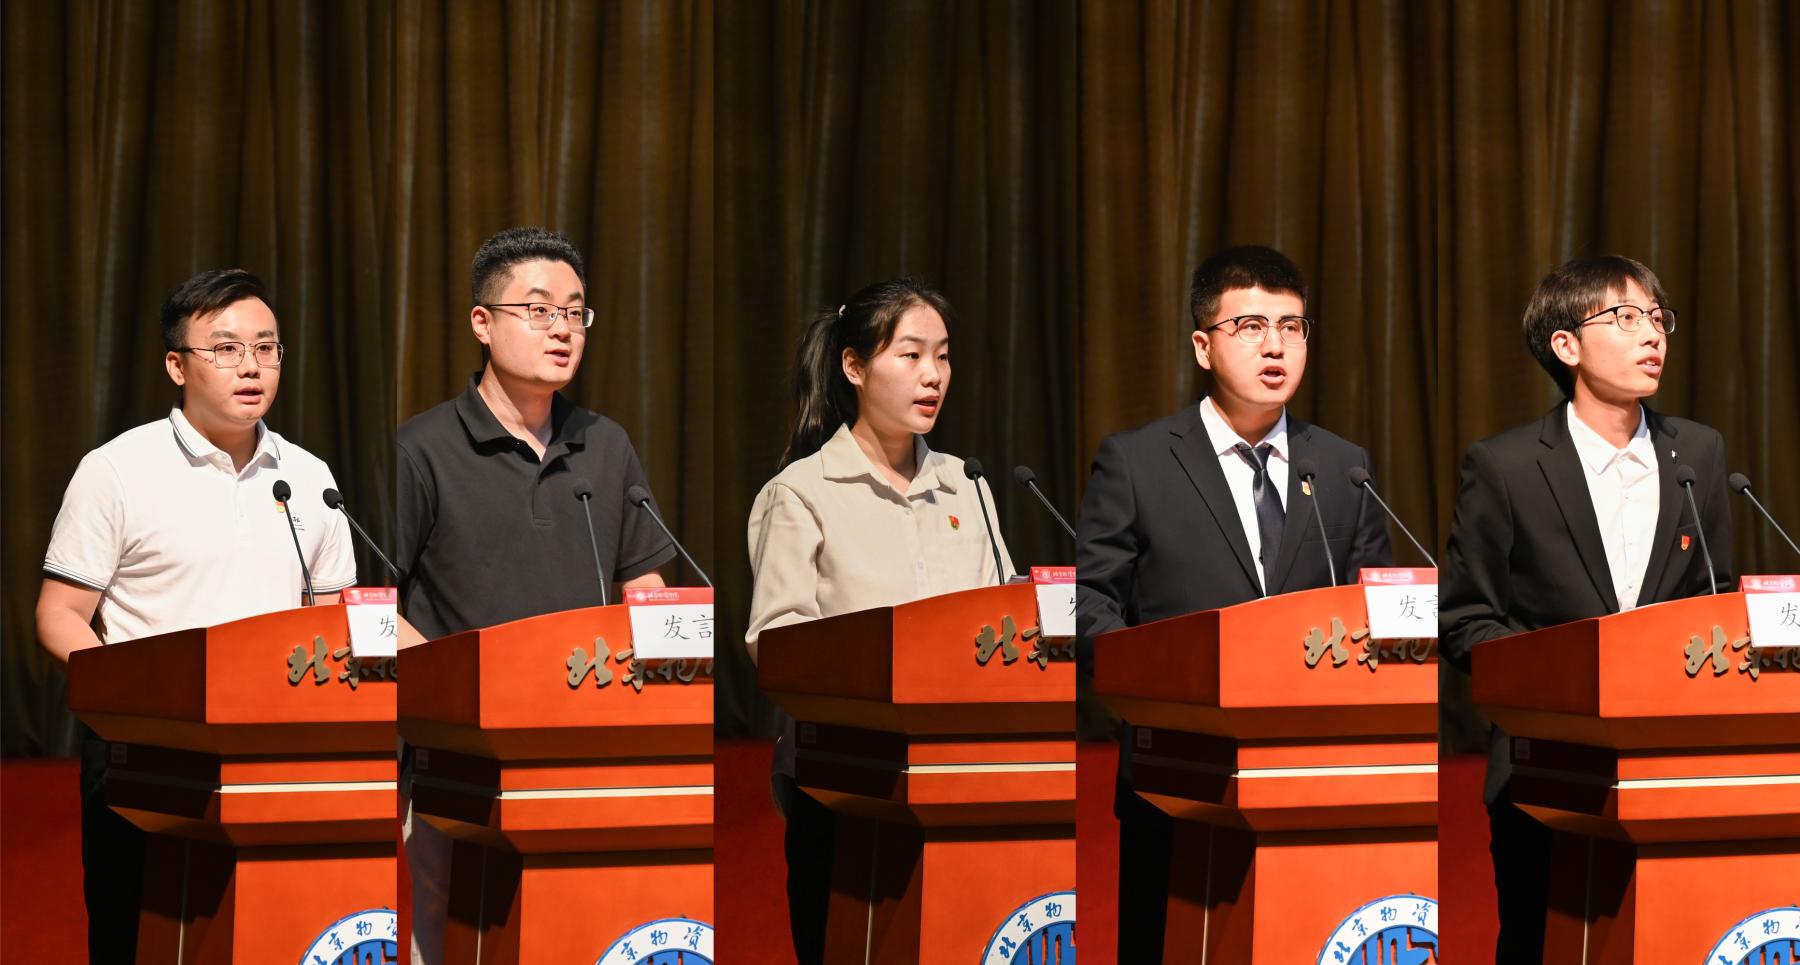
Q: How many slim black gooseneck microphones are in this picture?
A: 10